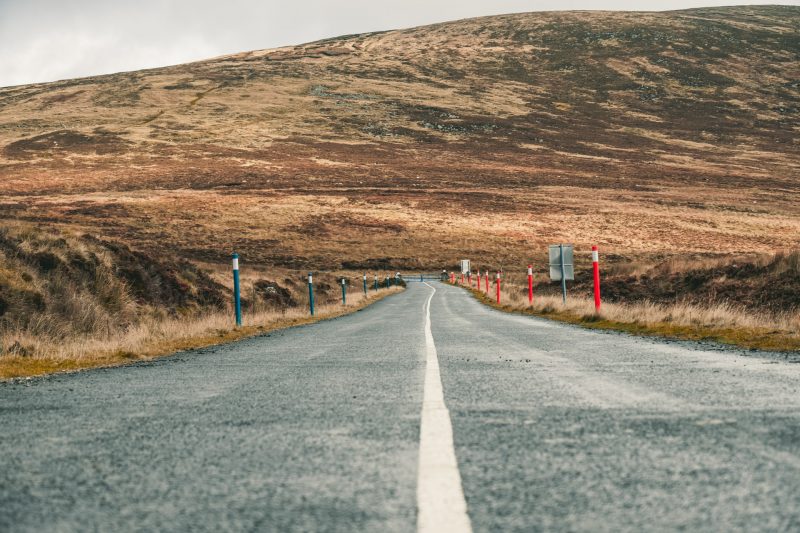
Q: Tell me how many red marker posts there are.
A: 8